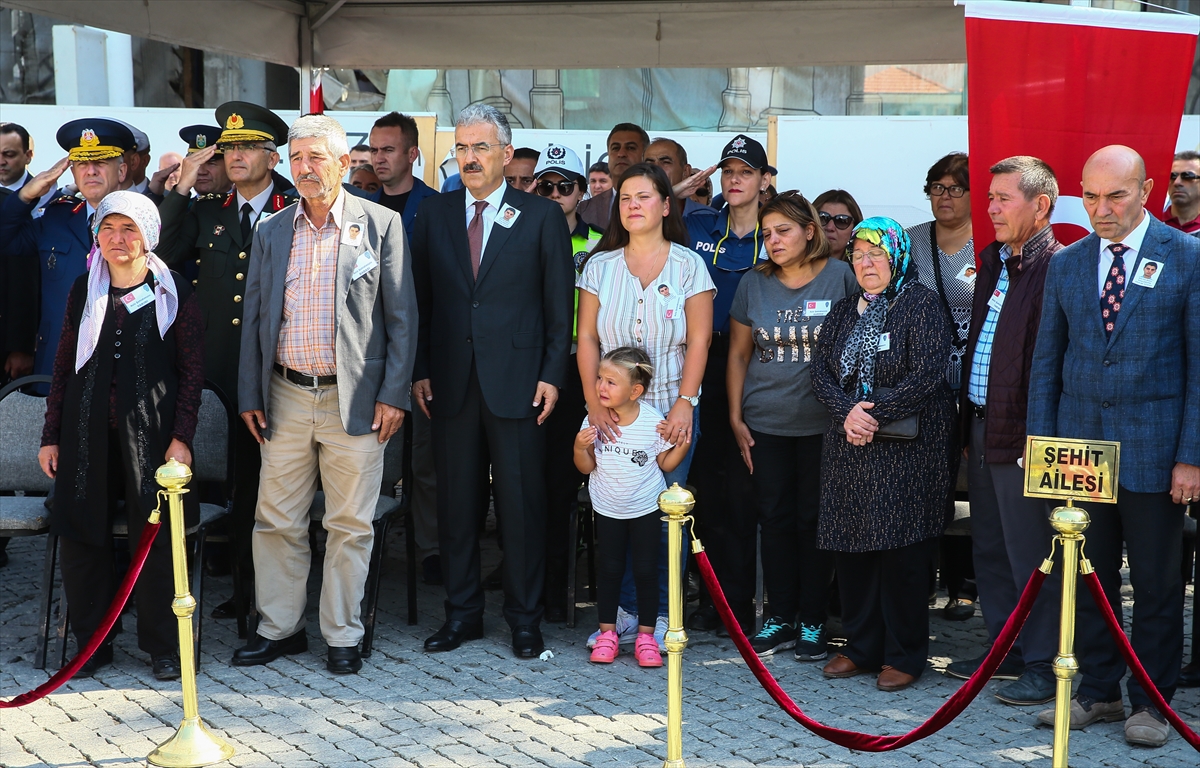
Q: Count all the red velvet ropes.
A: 3